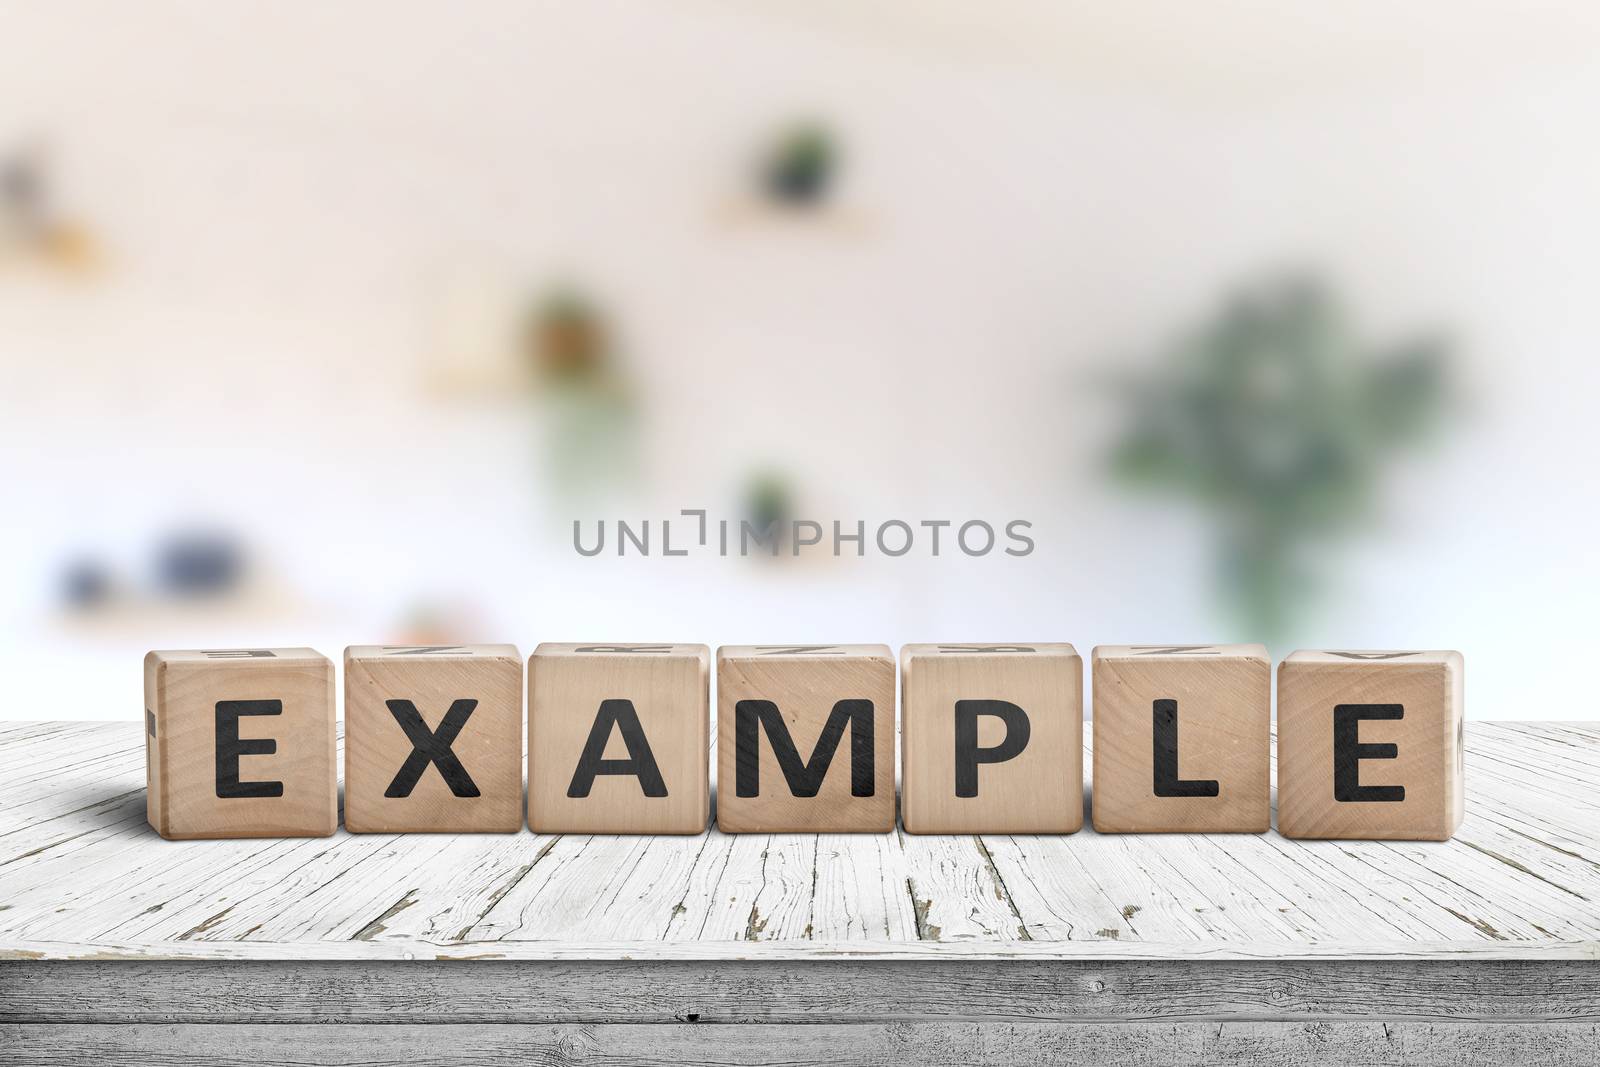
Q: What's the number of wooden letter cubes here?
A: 7